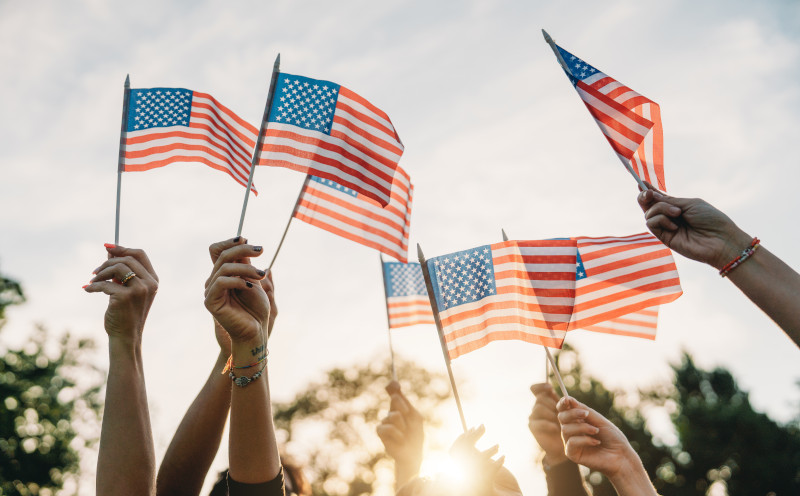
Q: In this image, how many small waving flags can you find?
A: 8